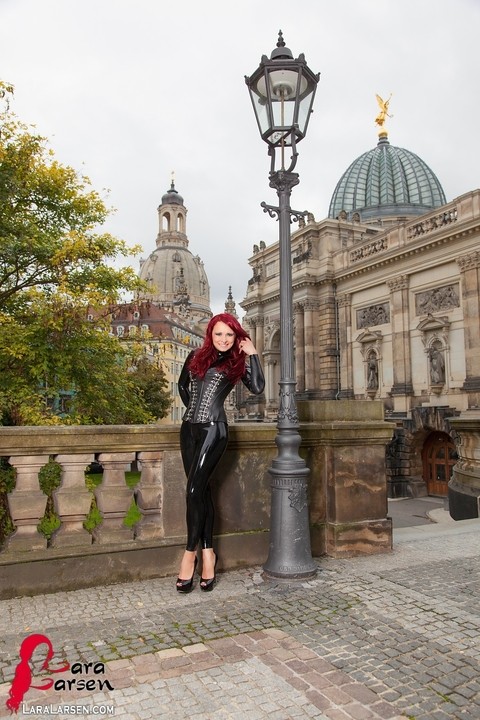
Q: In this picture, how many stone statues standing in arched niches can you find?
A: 2